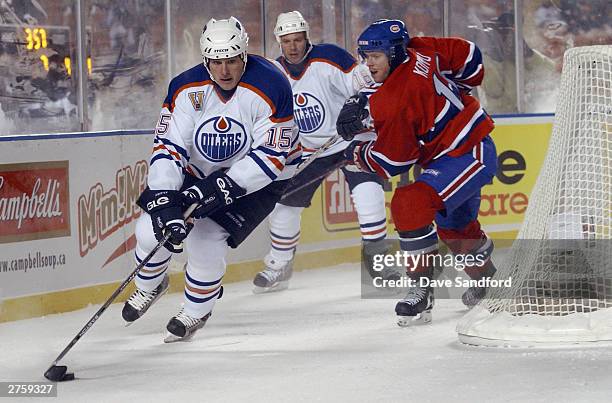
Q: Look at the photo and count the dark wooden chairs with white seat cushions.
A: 0